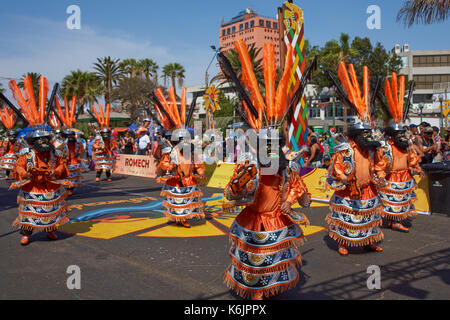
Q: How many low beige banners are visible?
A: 1